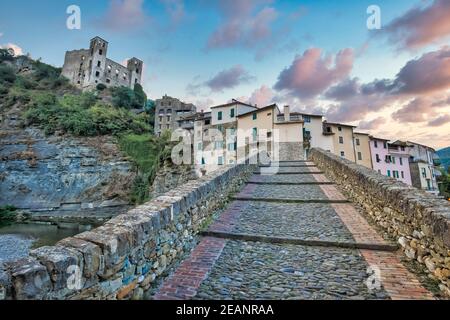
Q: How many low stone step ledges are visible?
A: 6